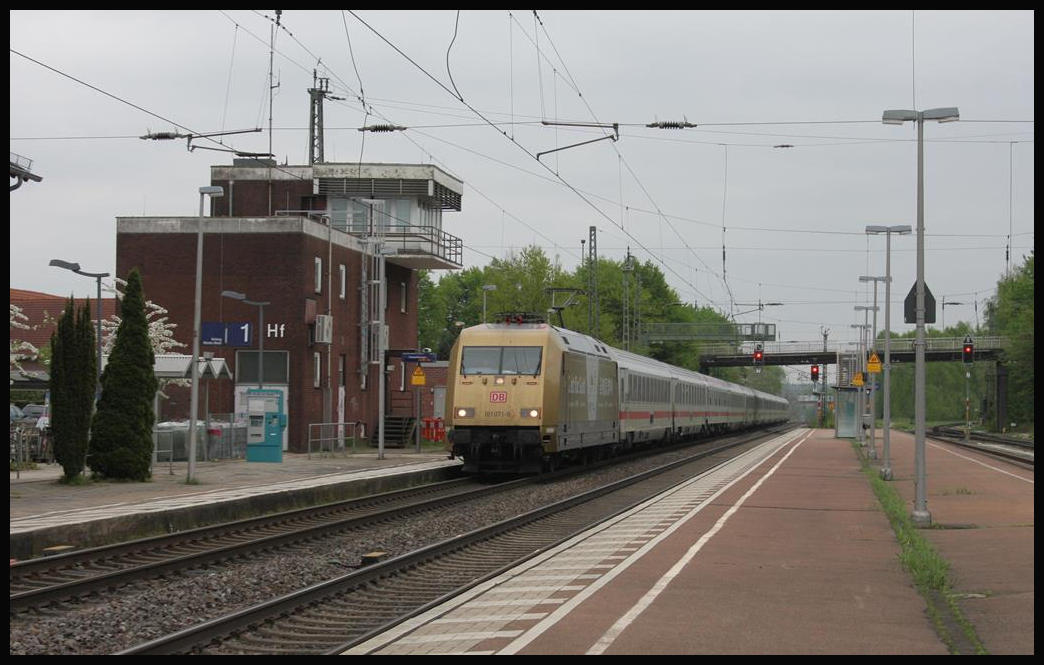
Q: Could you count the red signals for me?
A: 3